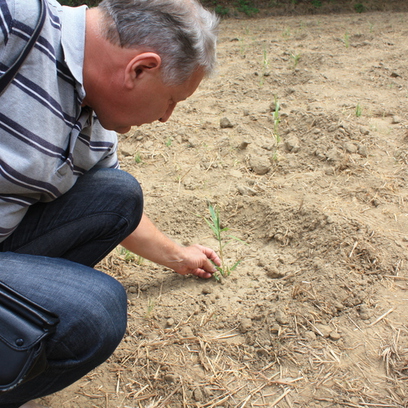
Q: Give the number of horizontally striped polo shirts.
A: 1